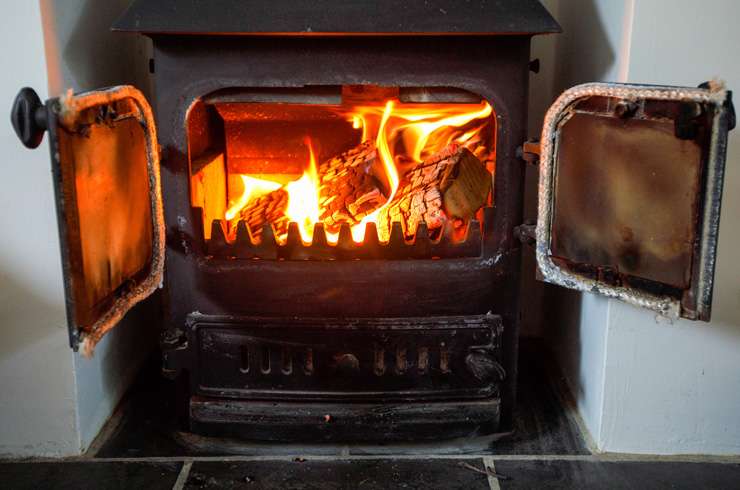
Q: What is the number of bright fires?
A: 1